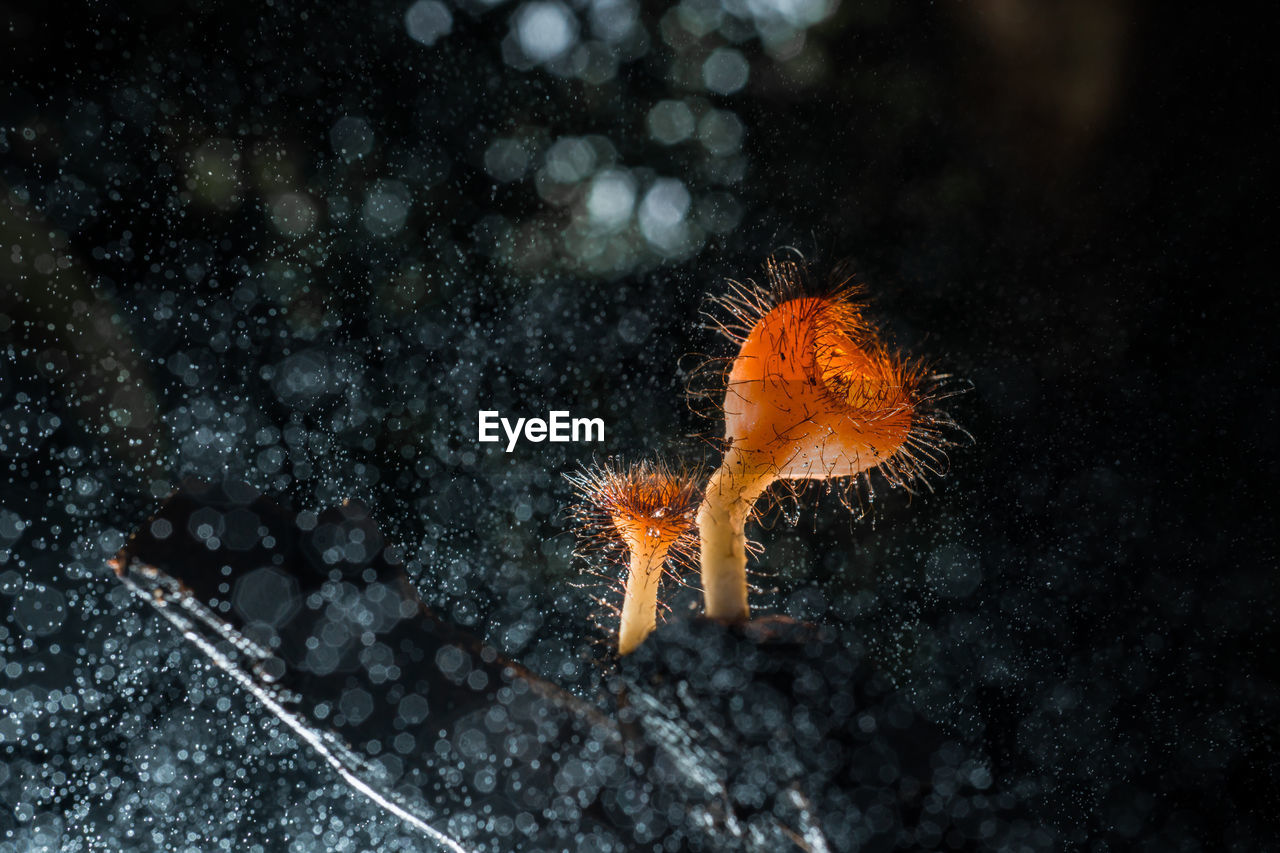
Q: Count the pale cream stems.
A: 2